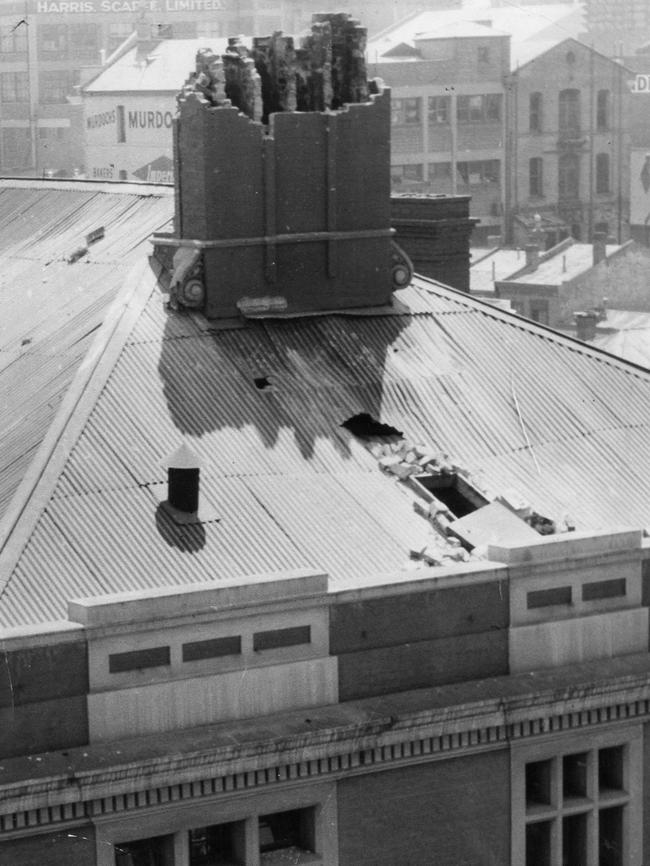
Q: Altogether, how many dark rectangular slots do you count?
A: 5